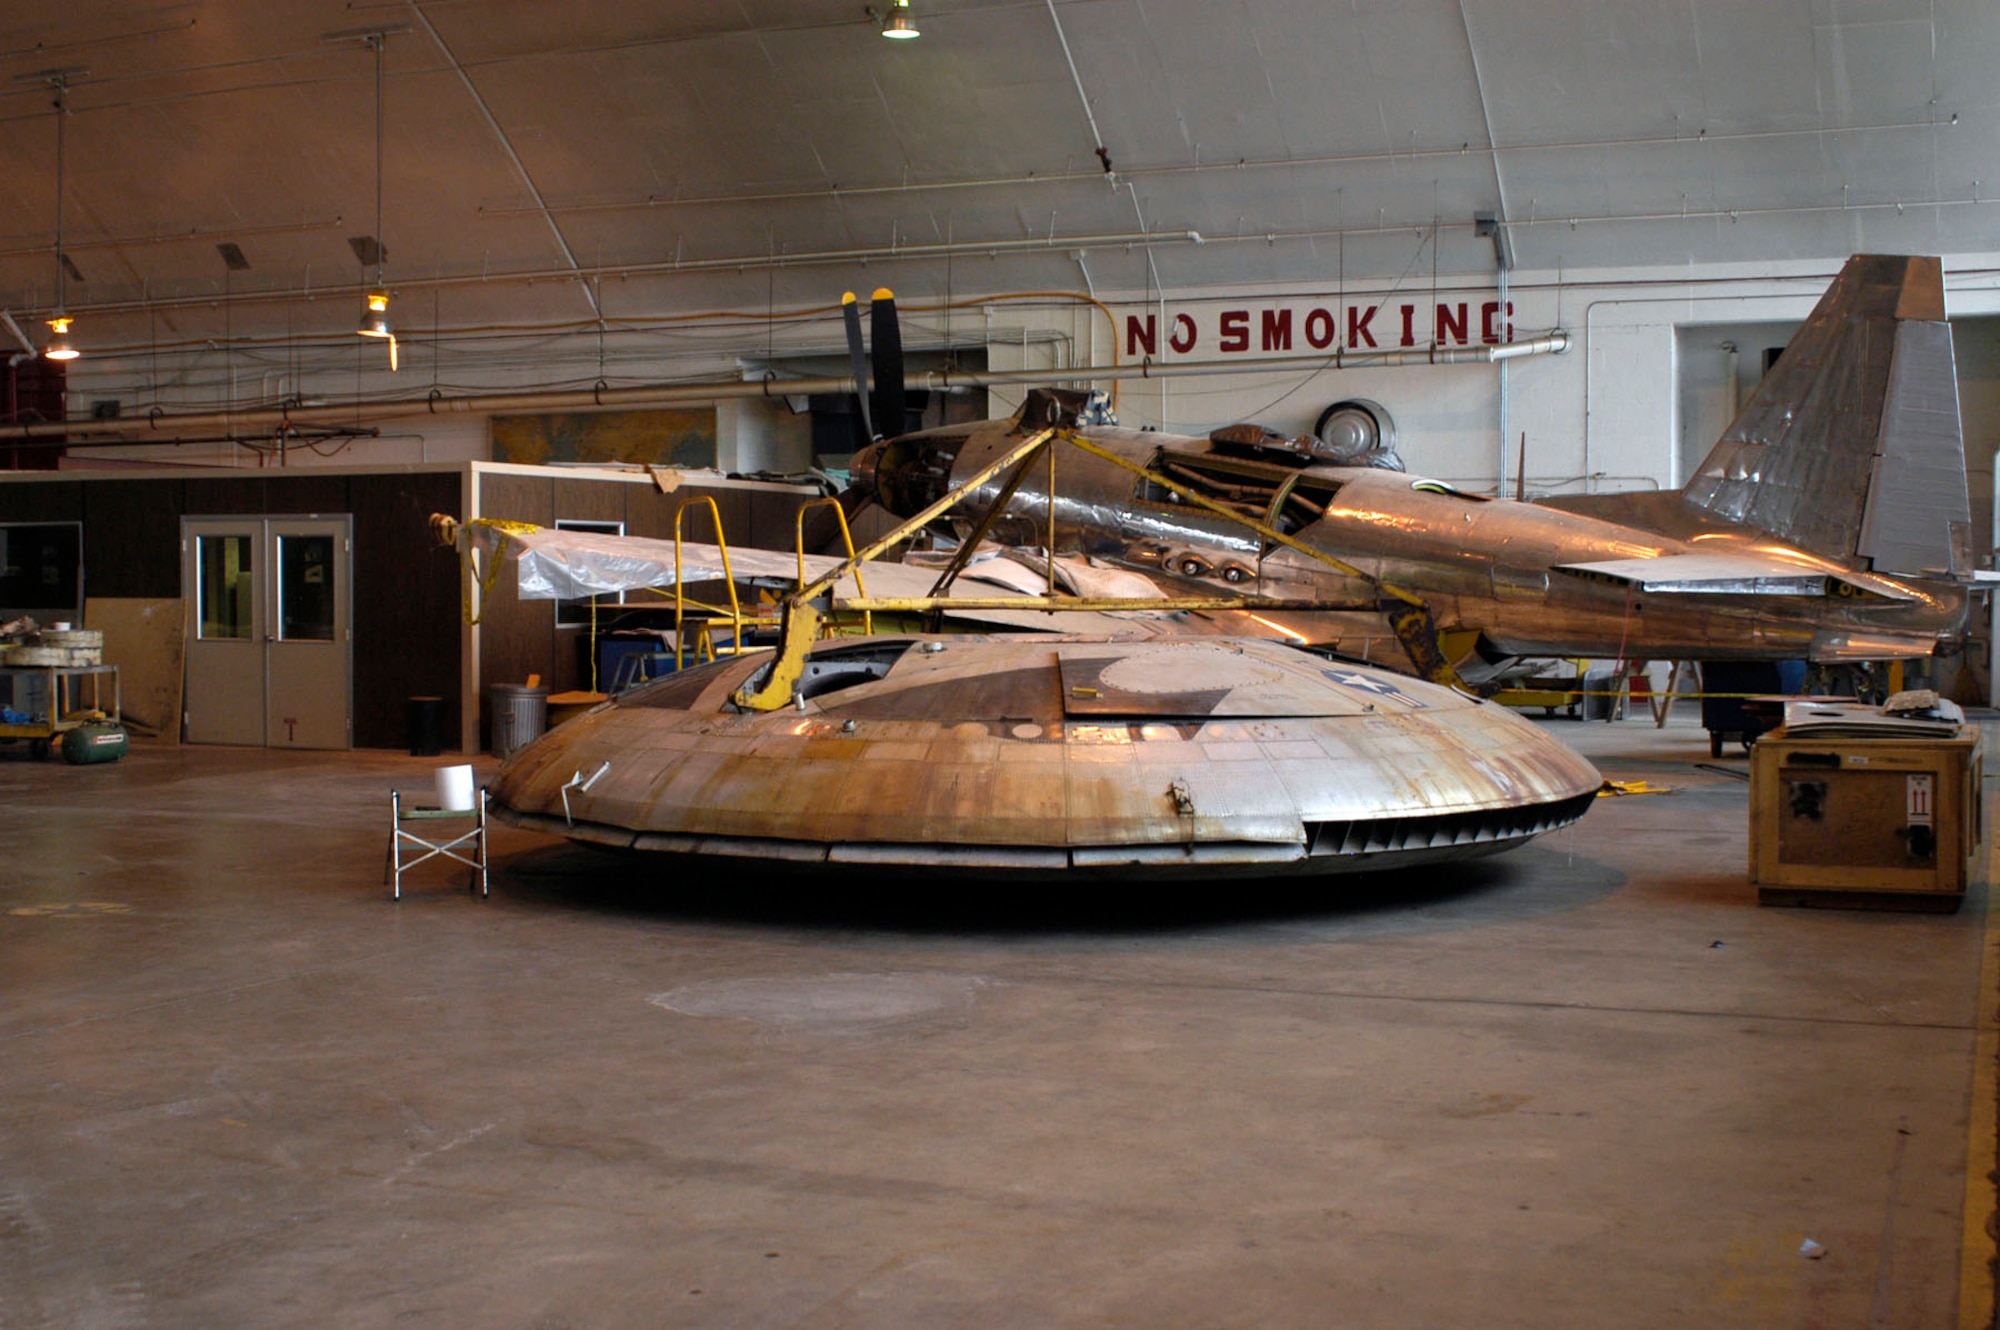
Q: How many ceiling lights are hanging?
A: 3